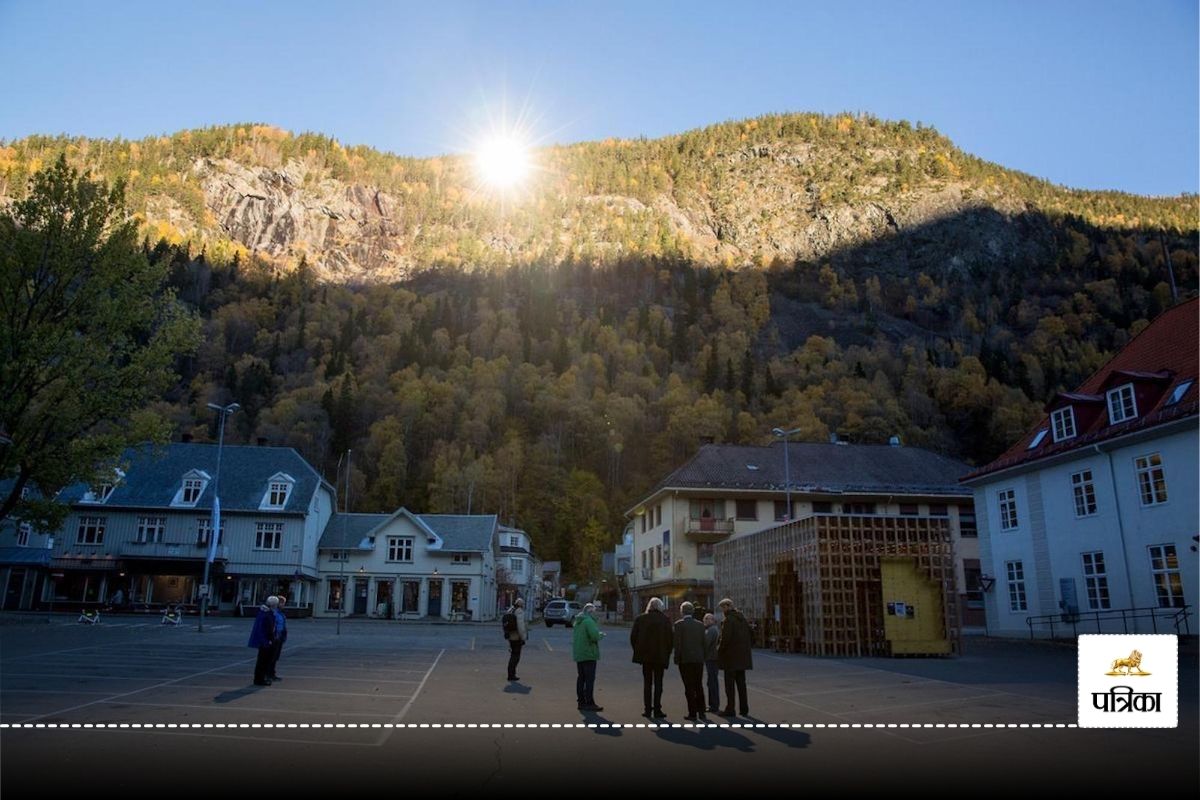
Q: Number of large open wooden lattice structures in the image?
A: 1